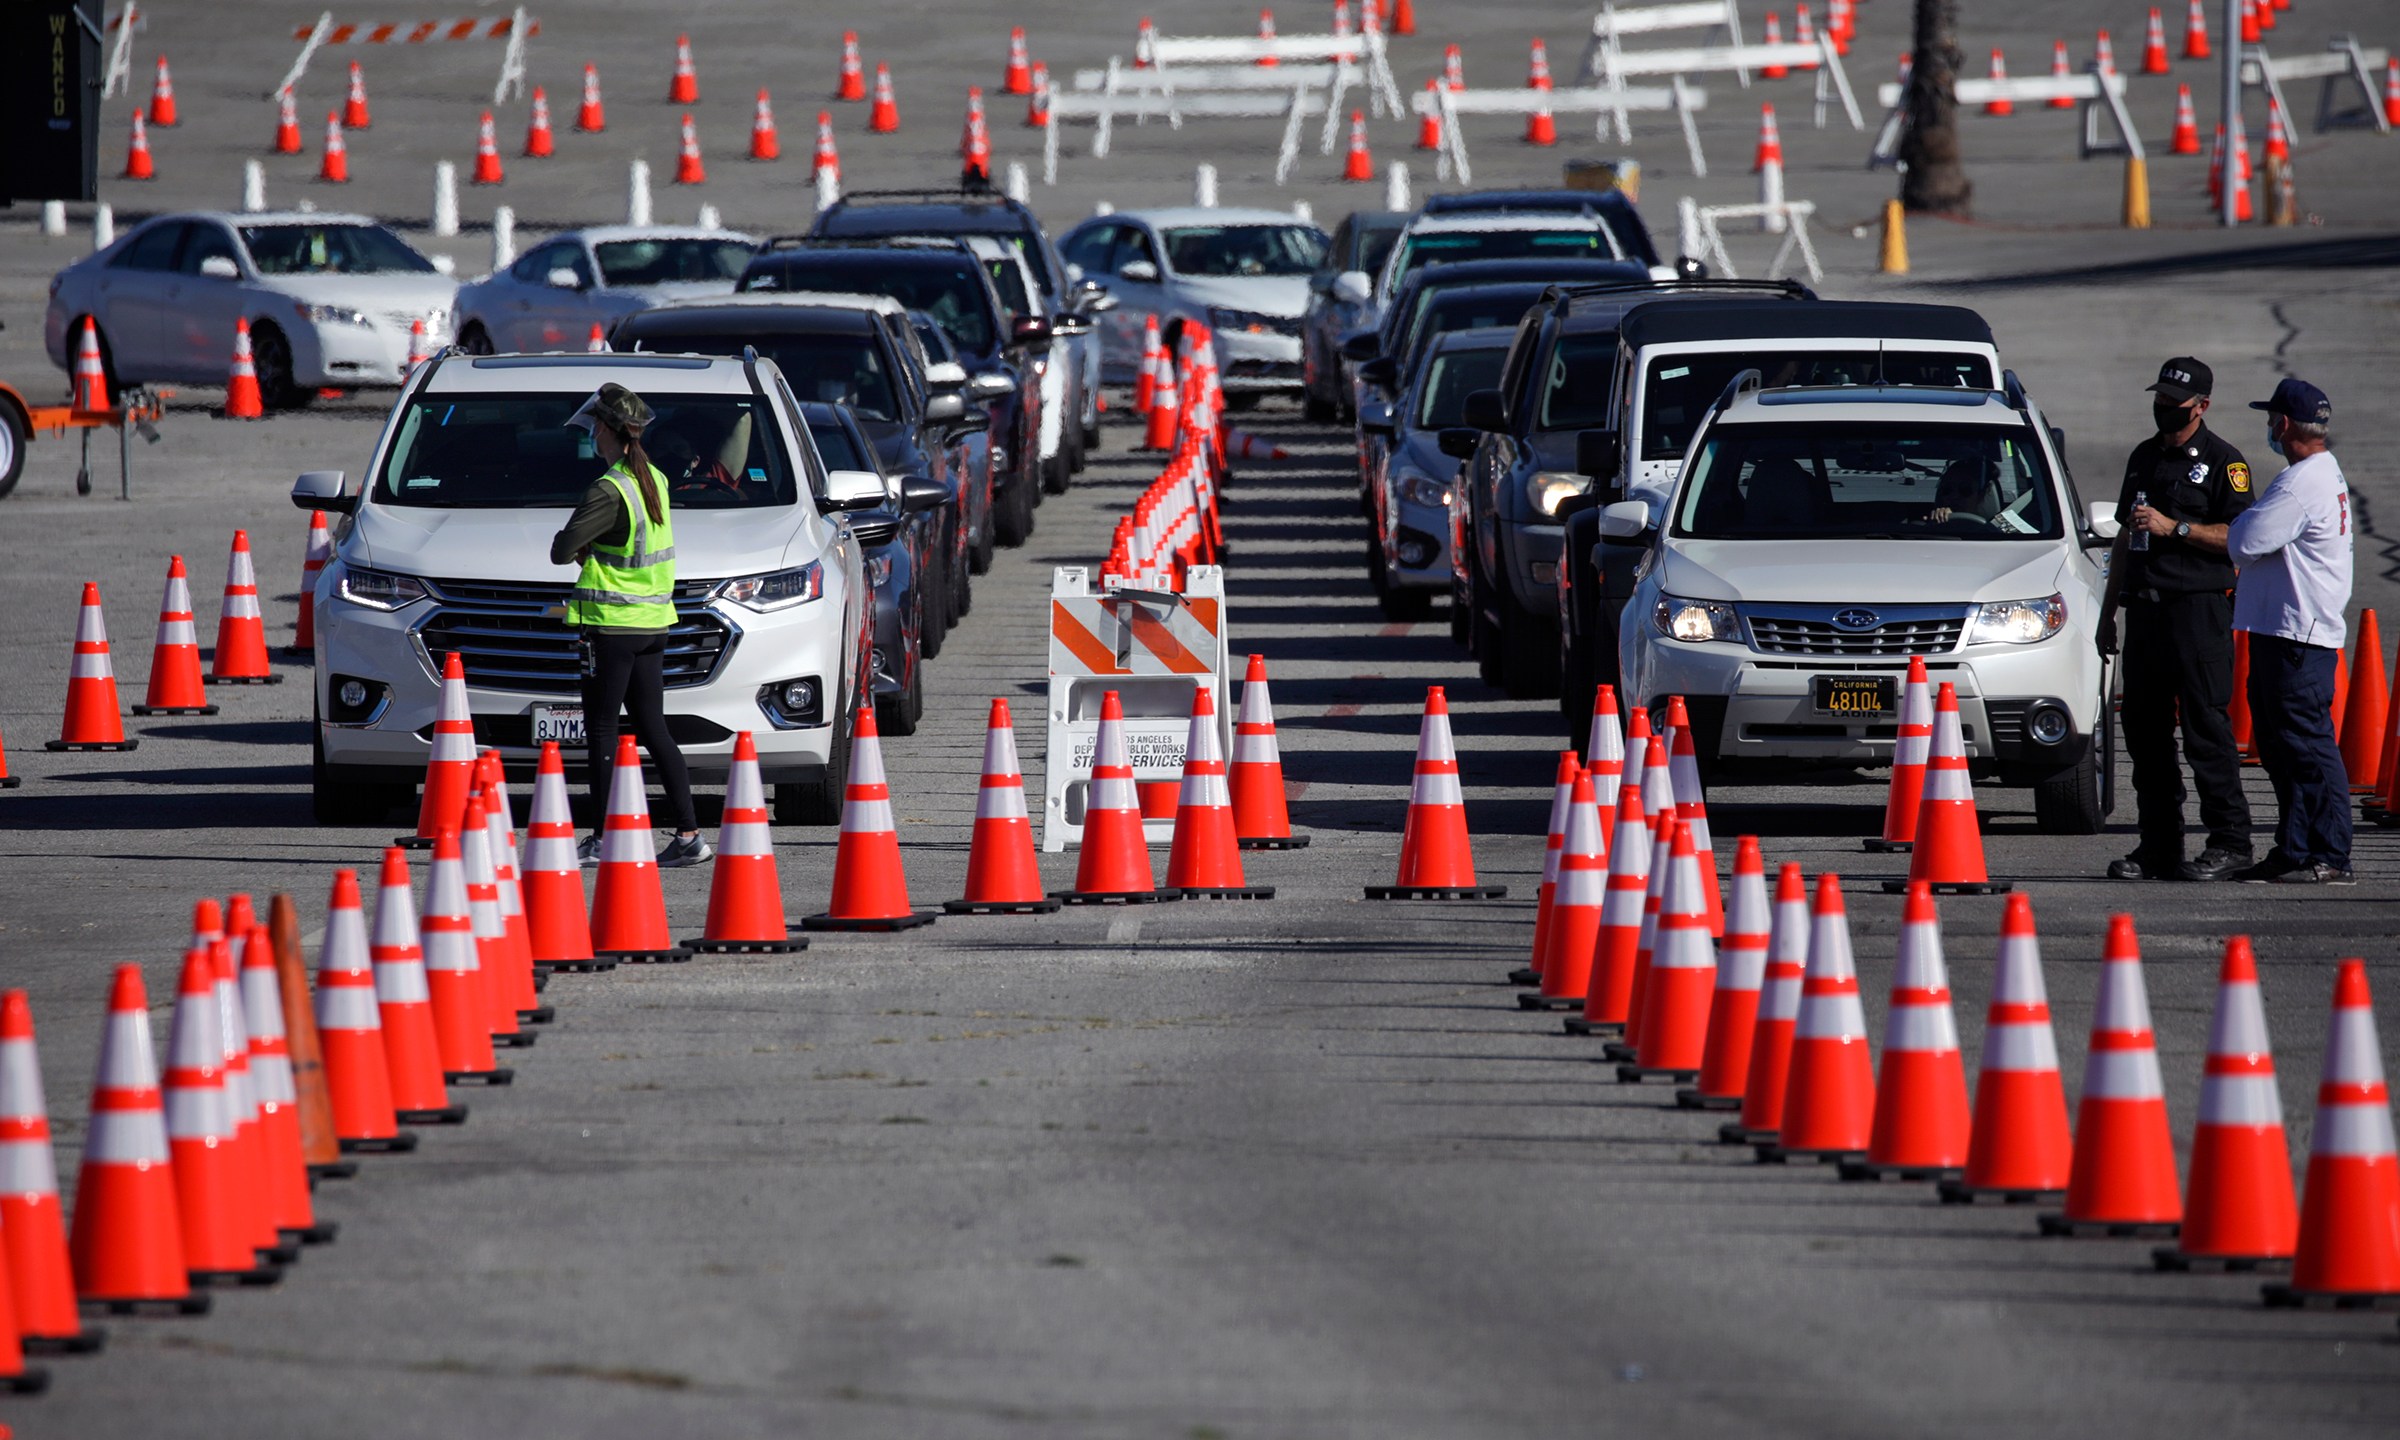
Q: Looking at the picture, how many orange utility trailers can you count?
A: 1